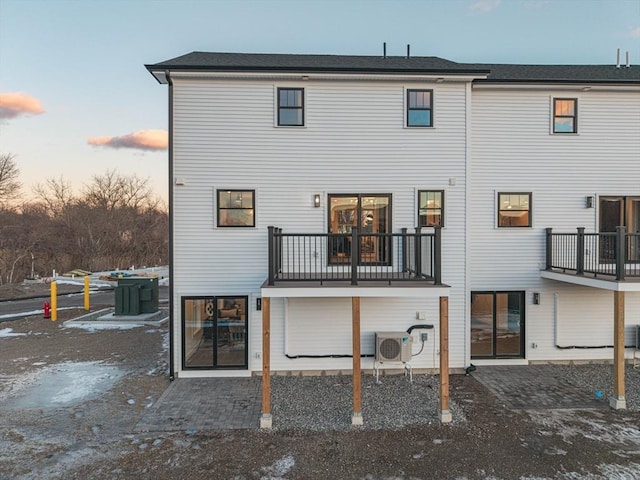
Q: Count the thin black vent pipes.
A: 2